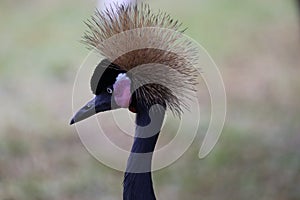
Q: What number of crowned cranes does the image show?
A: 1